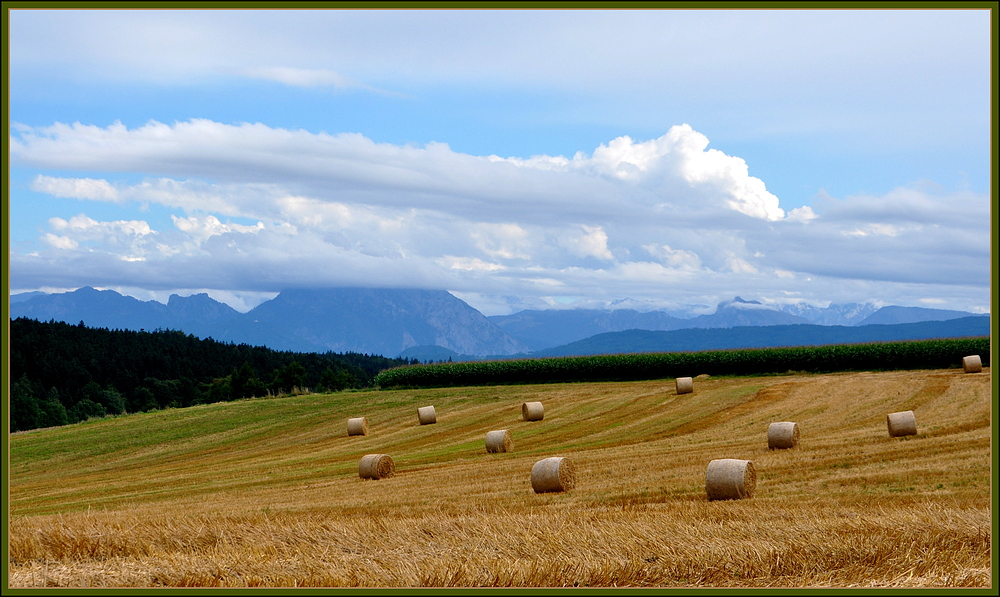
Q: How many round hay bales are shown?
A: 11